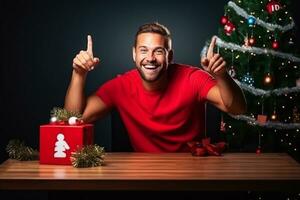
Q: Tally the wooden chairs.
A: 0